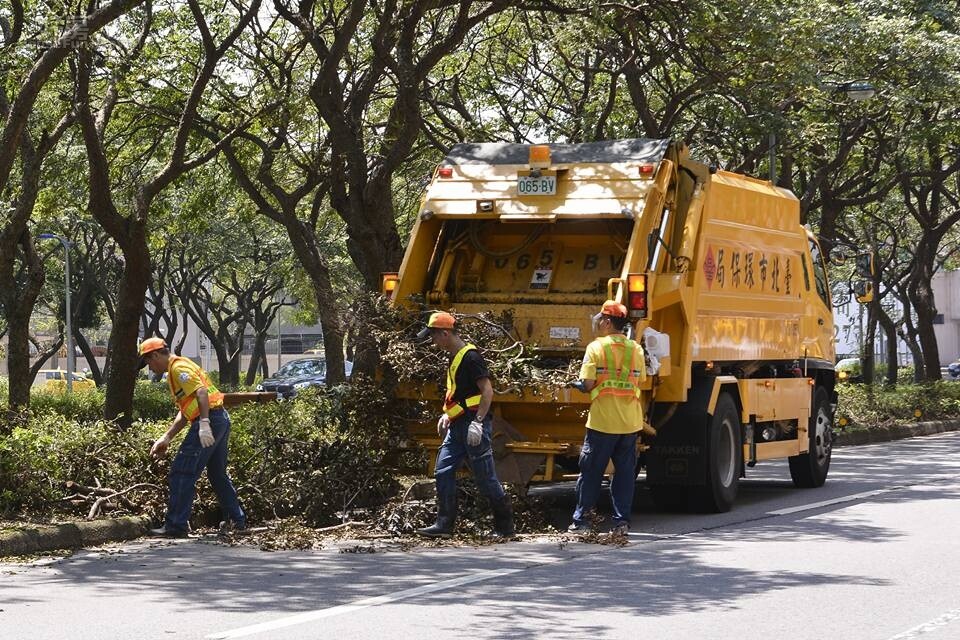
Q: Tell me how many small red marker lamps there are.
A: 2